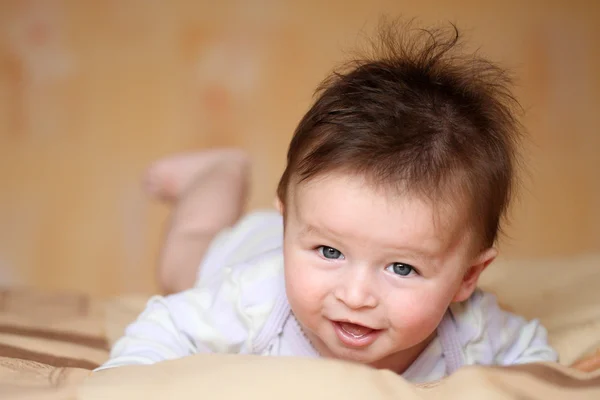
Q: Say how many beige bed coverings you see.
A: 1